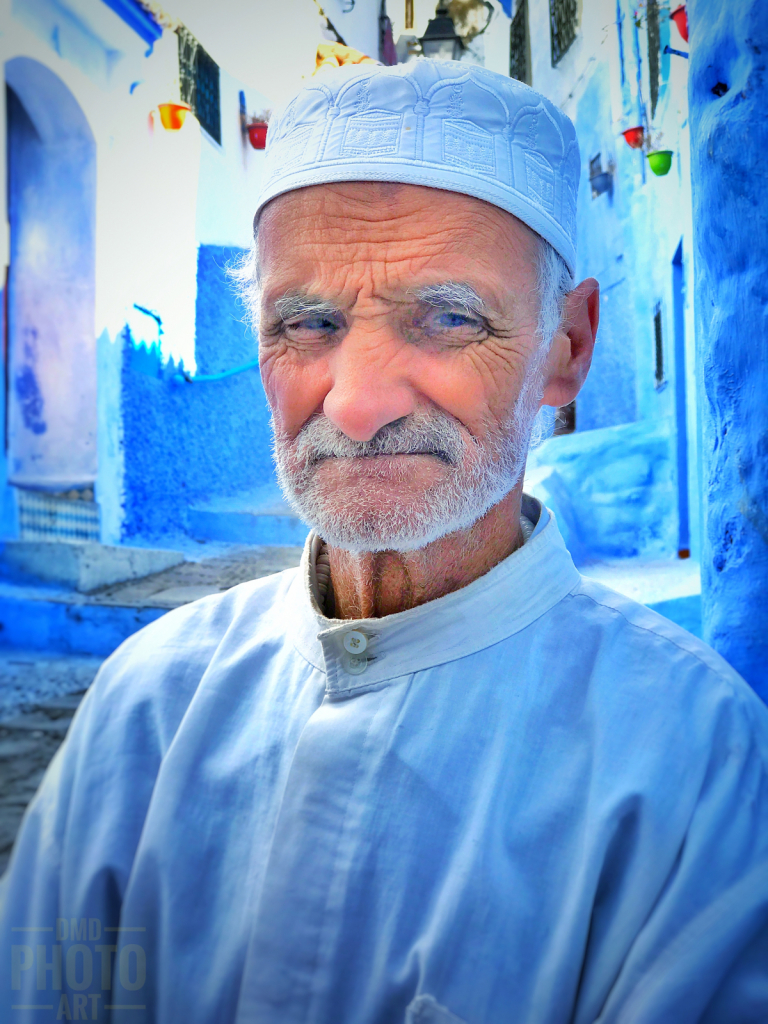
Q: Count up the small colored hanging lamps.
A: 5